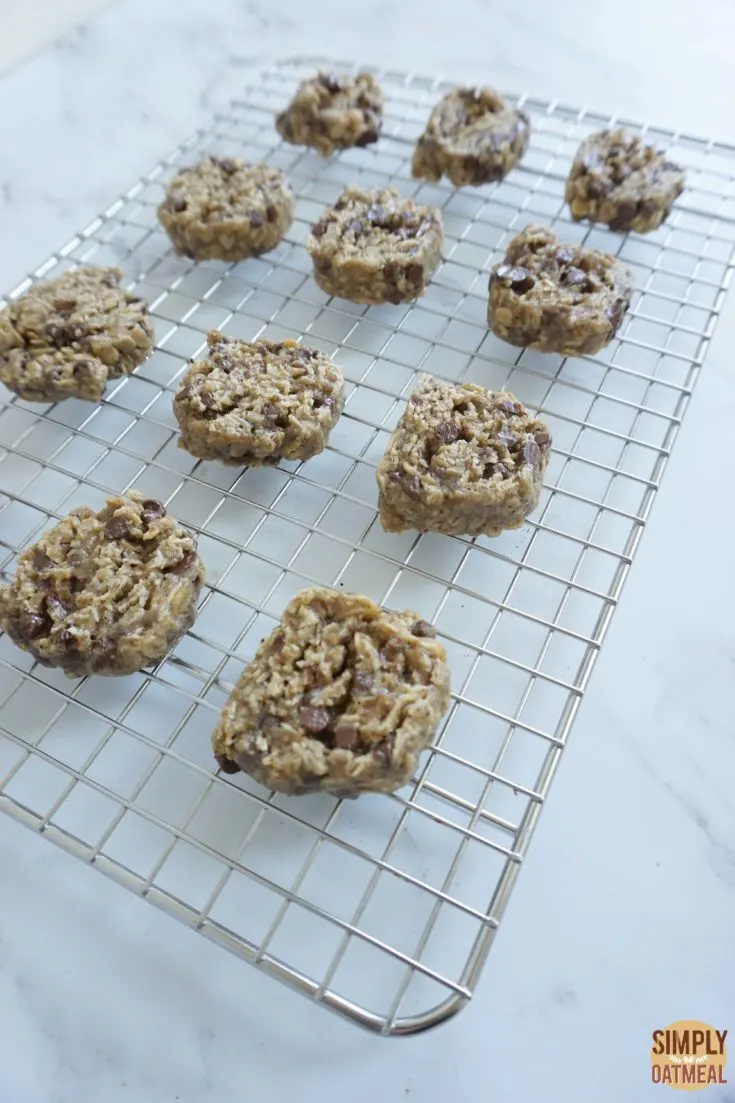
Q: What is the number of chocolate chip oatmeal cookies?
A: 11